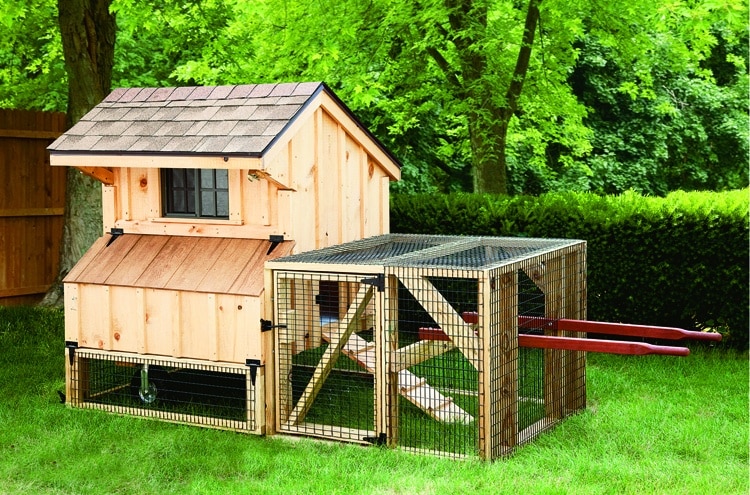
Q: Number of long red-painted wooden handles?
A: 2